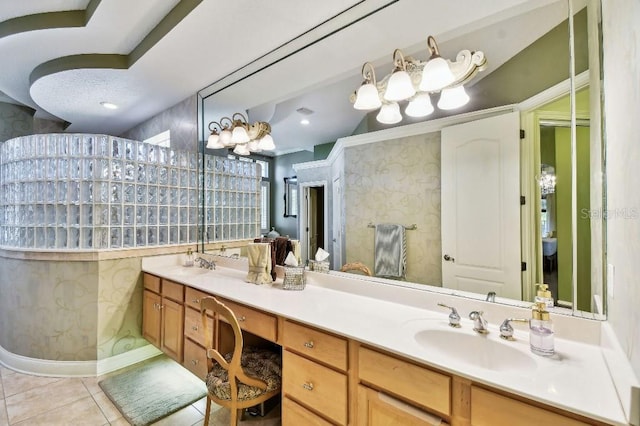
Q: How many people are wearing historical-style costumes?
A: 0